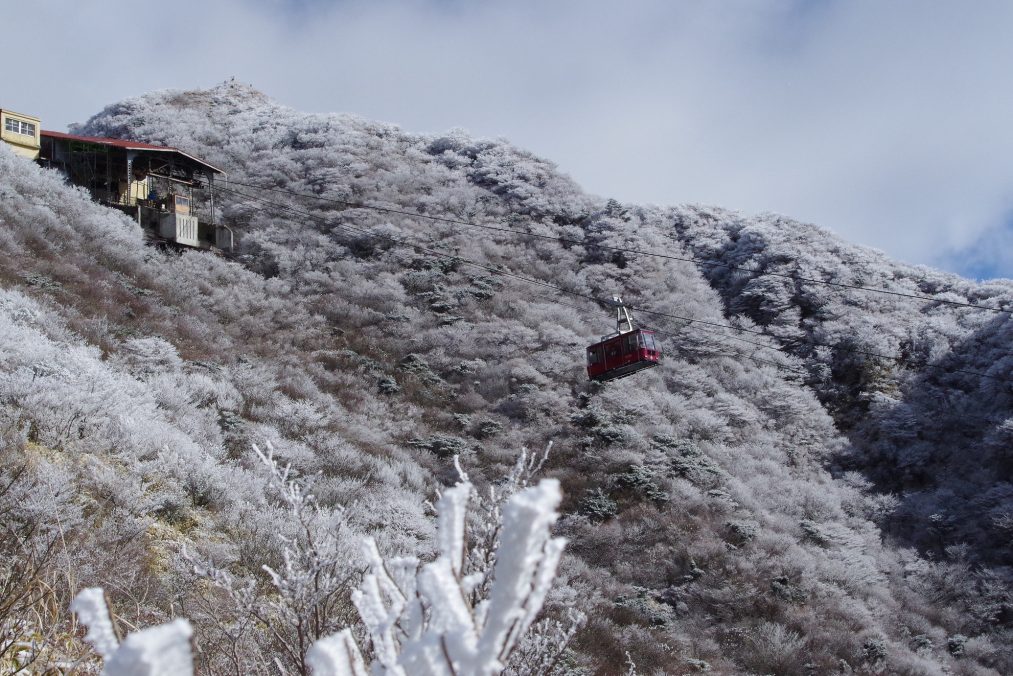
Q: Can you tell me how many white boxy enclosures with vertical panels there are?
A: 1